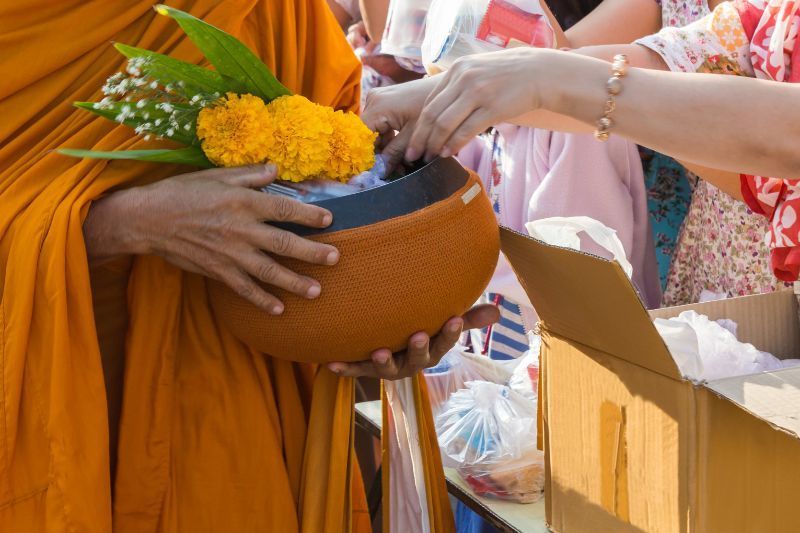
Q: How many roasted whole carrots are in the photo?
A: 0